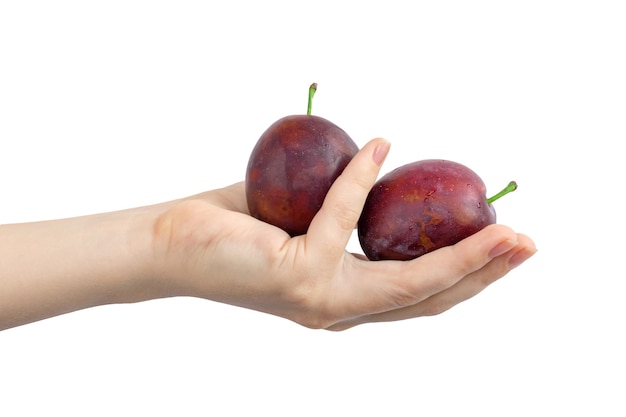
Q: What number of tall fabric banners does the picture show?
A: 0